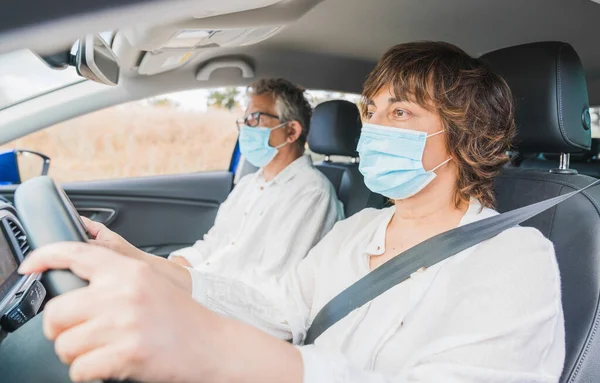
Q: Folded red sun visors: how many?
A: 0